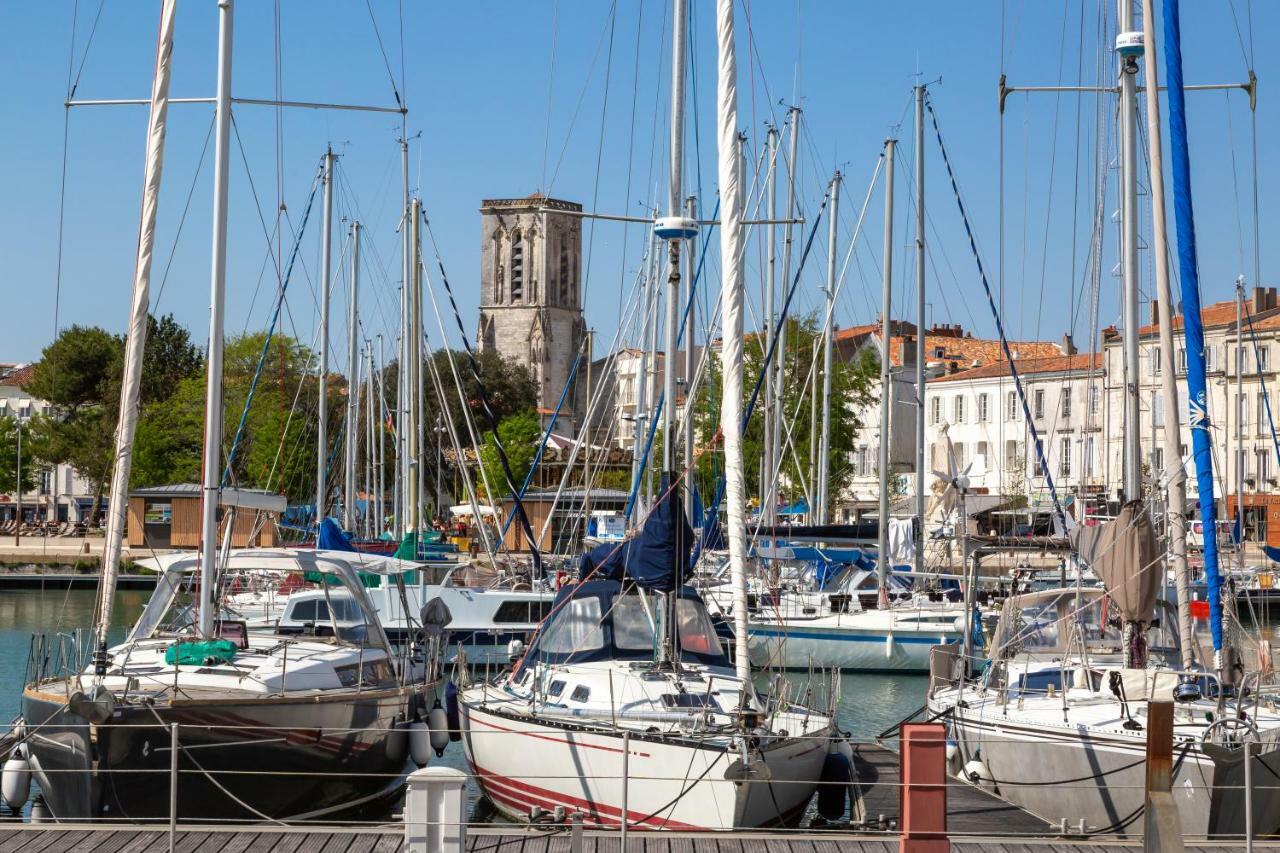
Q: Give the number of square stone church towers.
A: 1